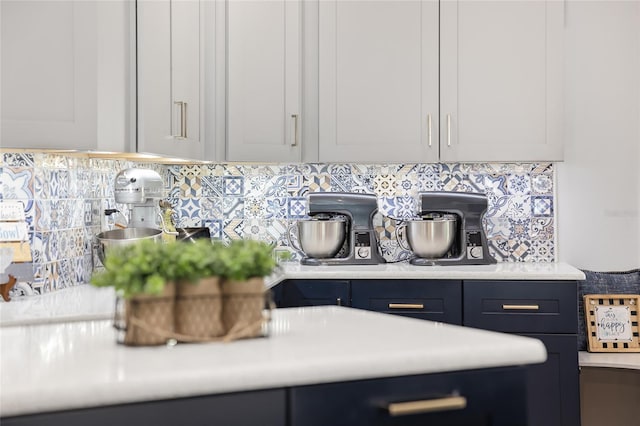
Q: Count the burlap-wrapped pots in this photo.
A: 3